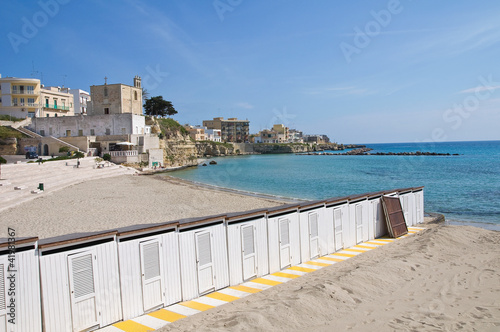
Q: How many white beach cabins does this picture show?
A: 13